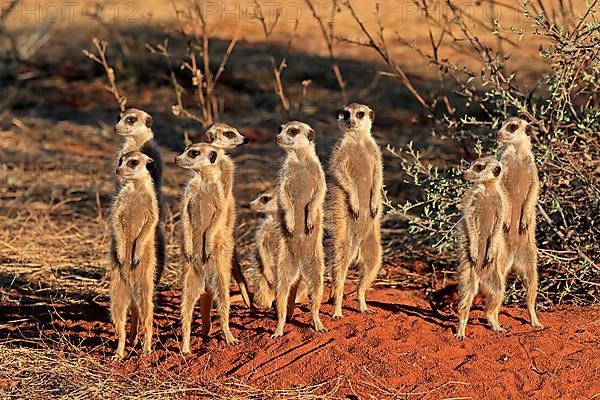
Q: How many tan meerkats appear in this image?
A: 9